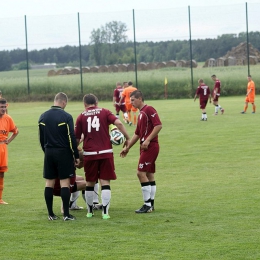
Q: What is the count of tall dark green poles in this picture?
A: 5